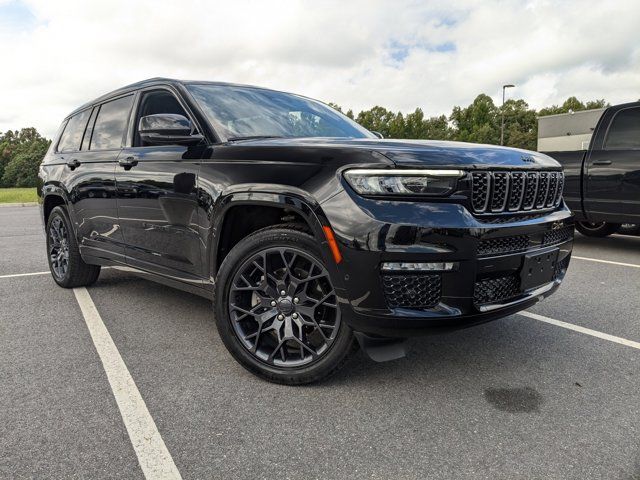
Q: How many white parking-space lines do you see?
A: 4